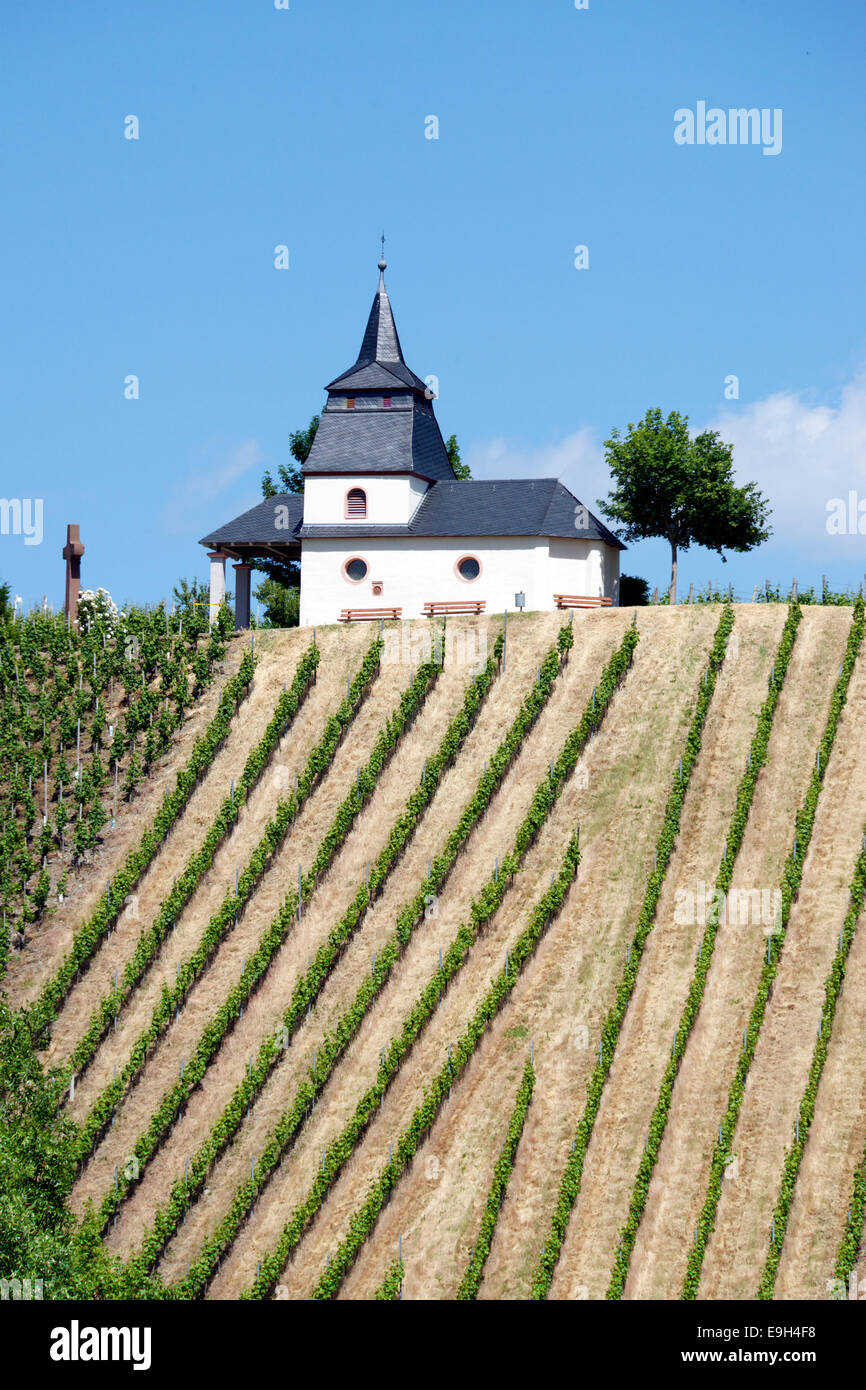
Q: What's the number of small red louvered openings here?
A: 2